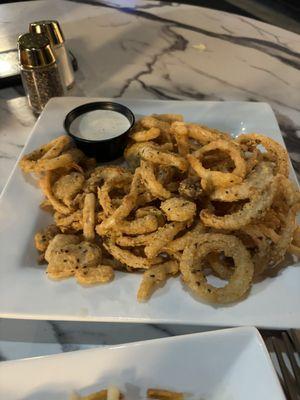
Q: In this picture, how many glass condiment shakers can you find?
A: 2